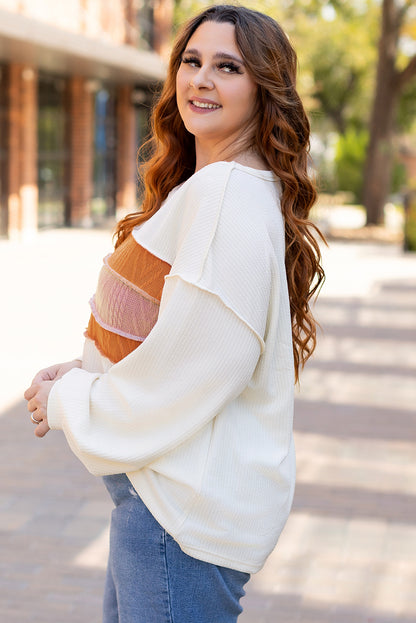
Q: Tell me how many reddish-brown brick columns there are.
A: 3